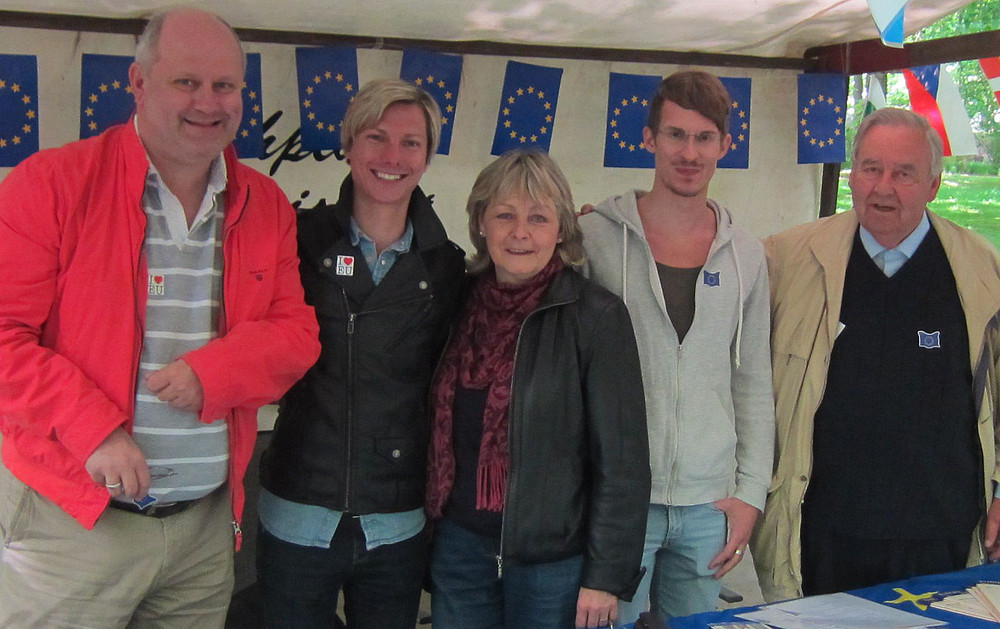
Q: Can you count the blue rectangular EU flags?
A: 9